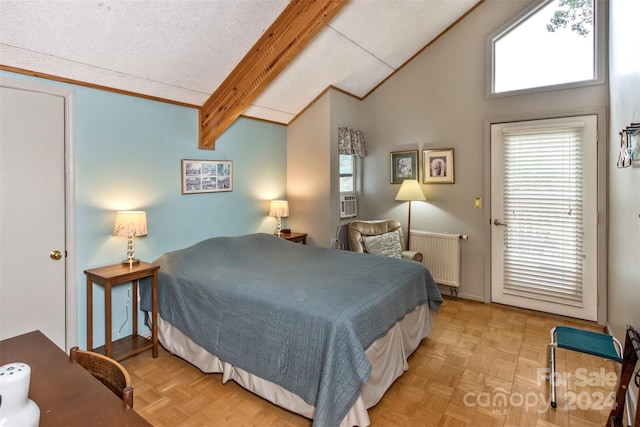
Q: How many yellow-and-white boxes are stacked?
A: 0